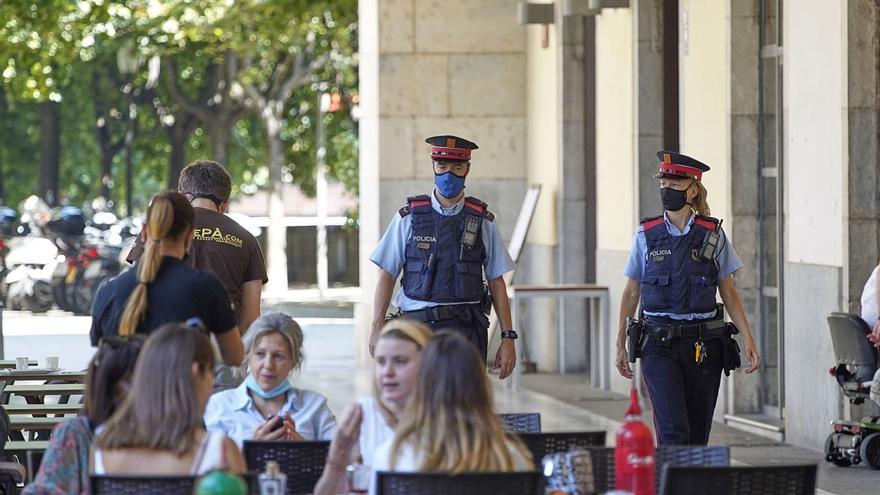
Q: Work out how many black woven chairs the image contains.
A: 7